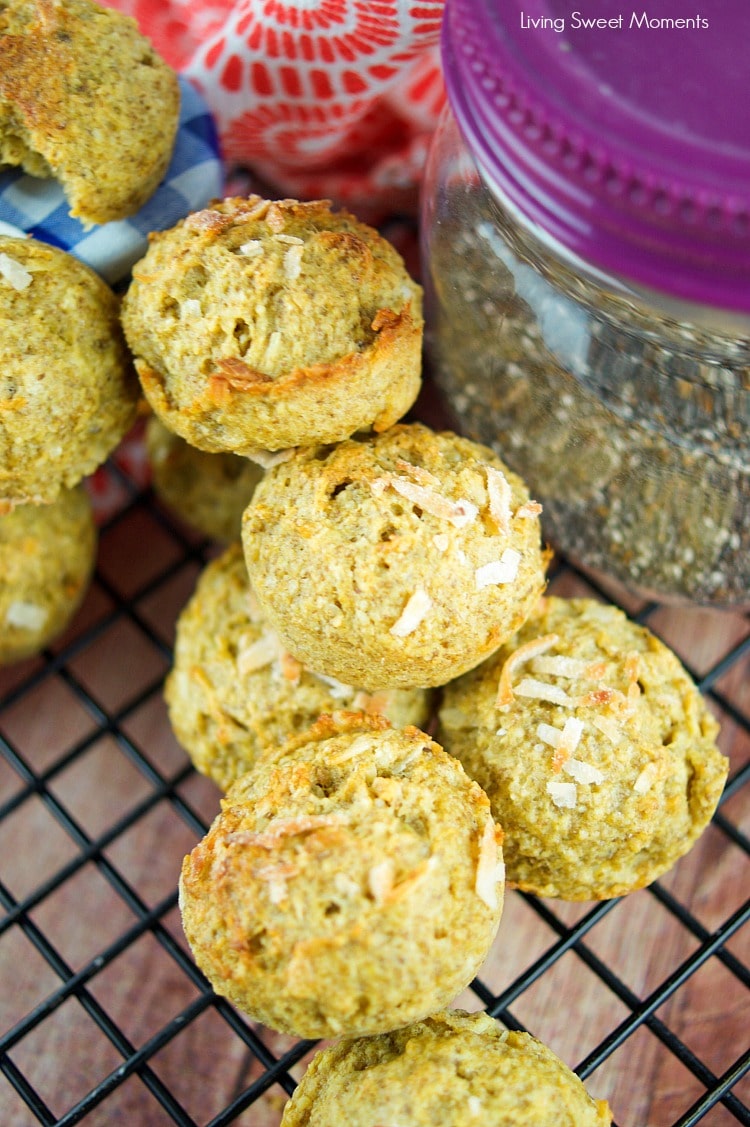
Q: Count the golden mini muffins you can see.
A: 10